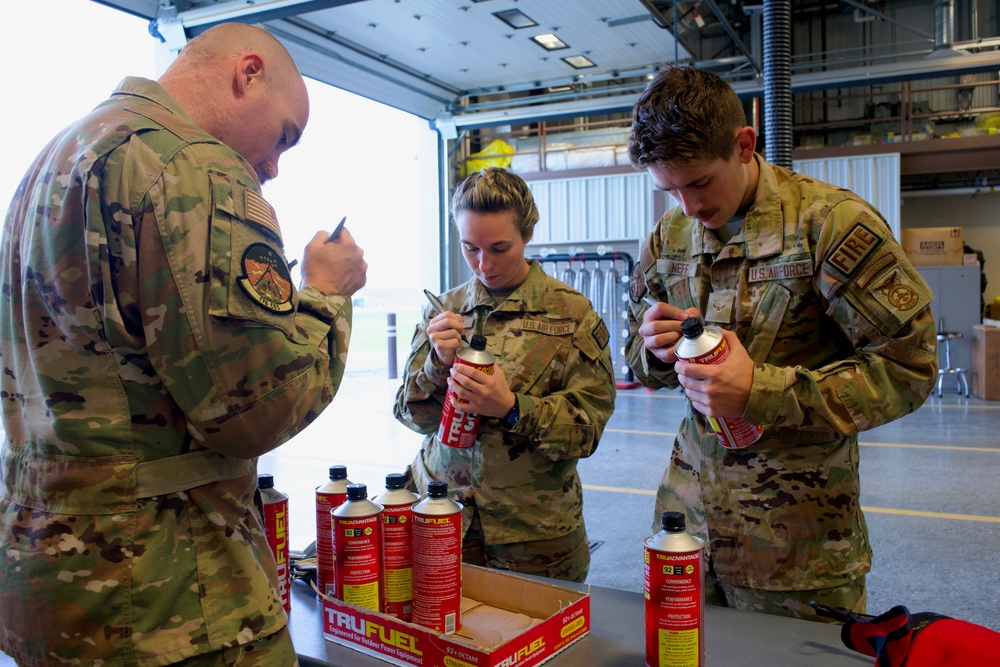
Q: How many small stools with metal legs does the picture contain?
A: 1